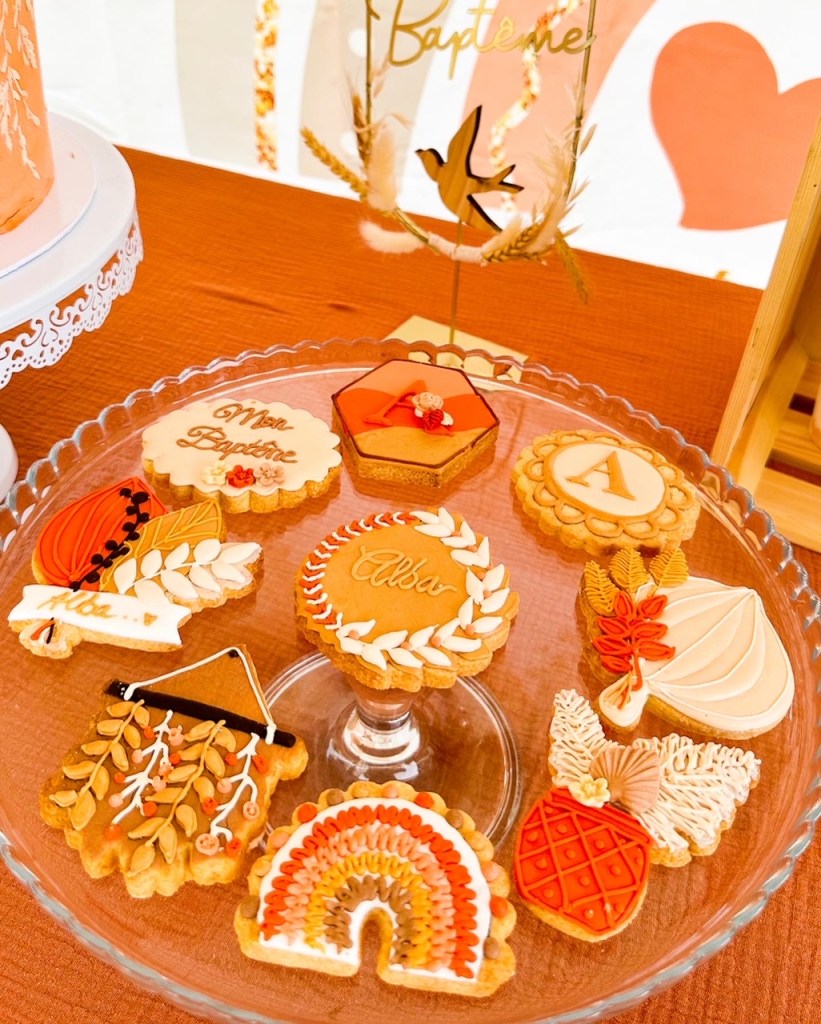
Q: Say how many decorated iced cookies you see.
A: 9